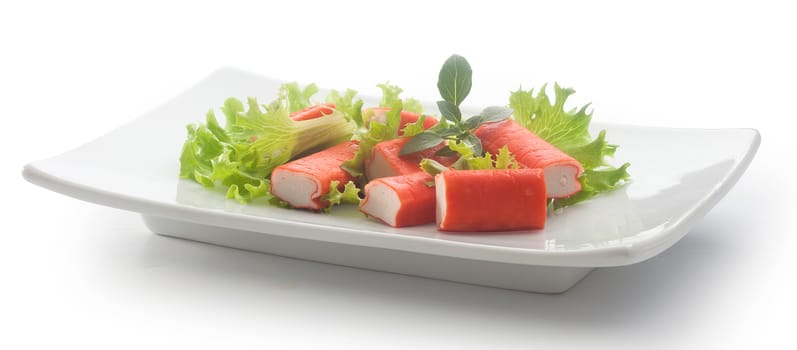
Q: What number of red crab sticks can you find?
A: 7